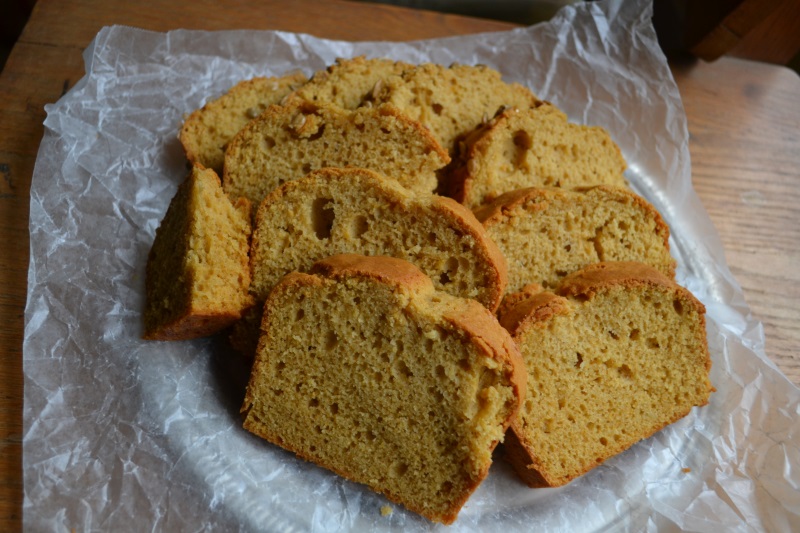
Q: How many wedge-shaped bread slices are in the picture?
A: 1